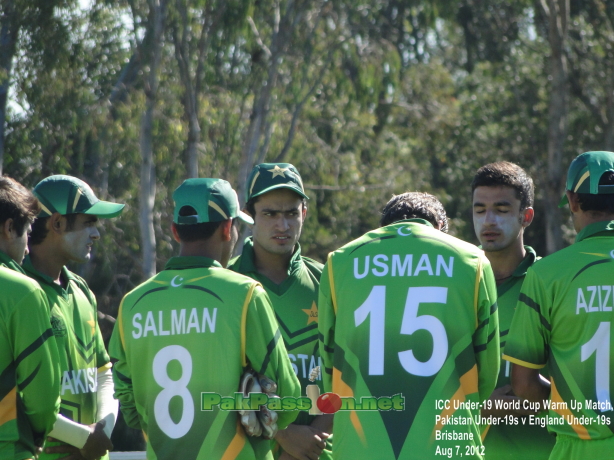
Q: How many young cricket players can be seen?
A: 7